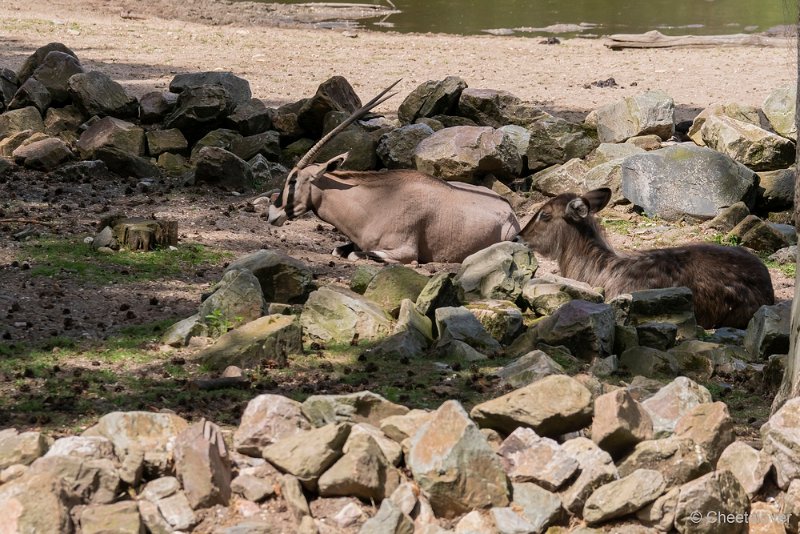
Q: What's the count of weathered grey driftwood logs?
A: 1